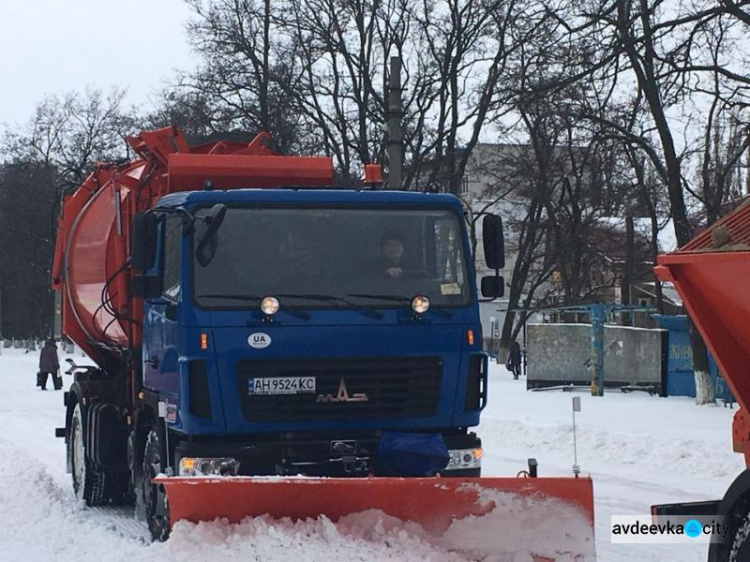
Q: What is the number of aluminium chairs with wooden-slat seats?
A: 0